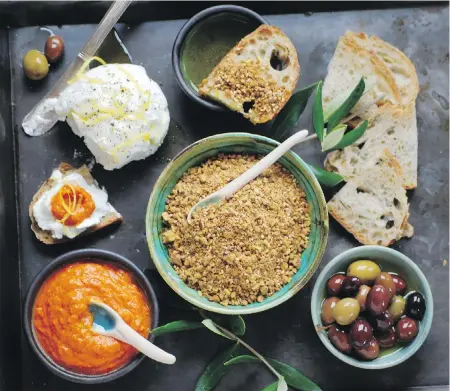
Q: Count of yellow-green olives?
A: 4